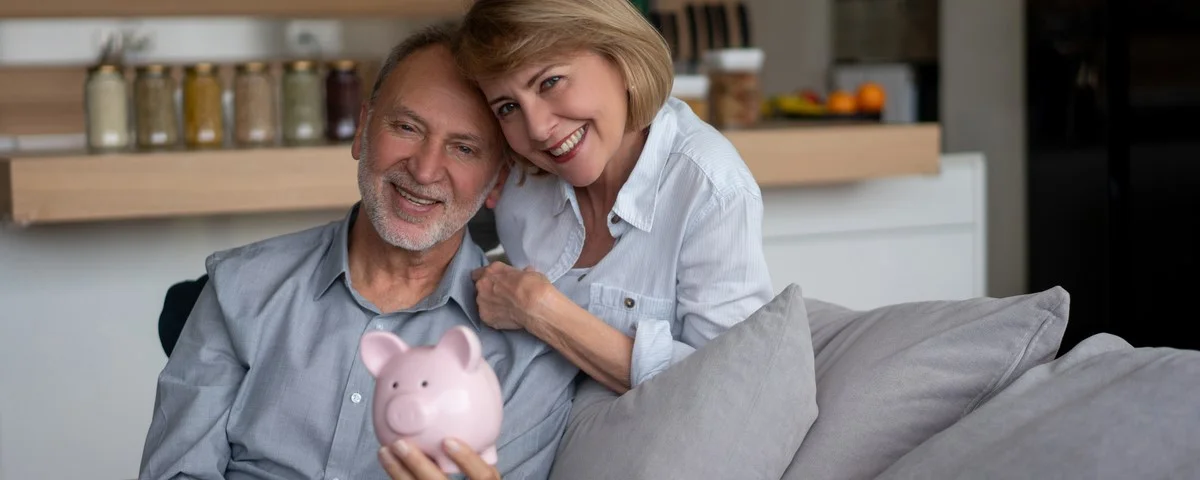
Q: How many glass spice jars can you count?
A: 6